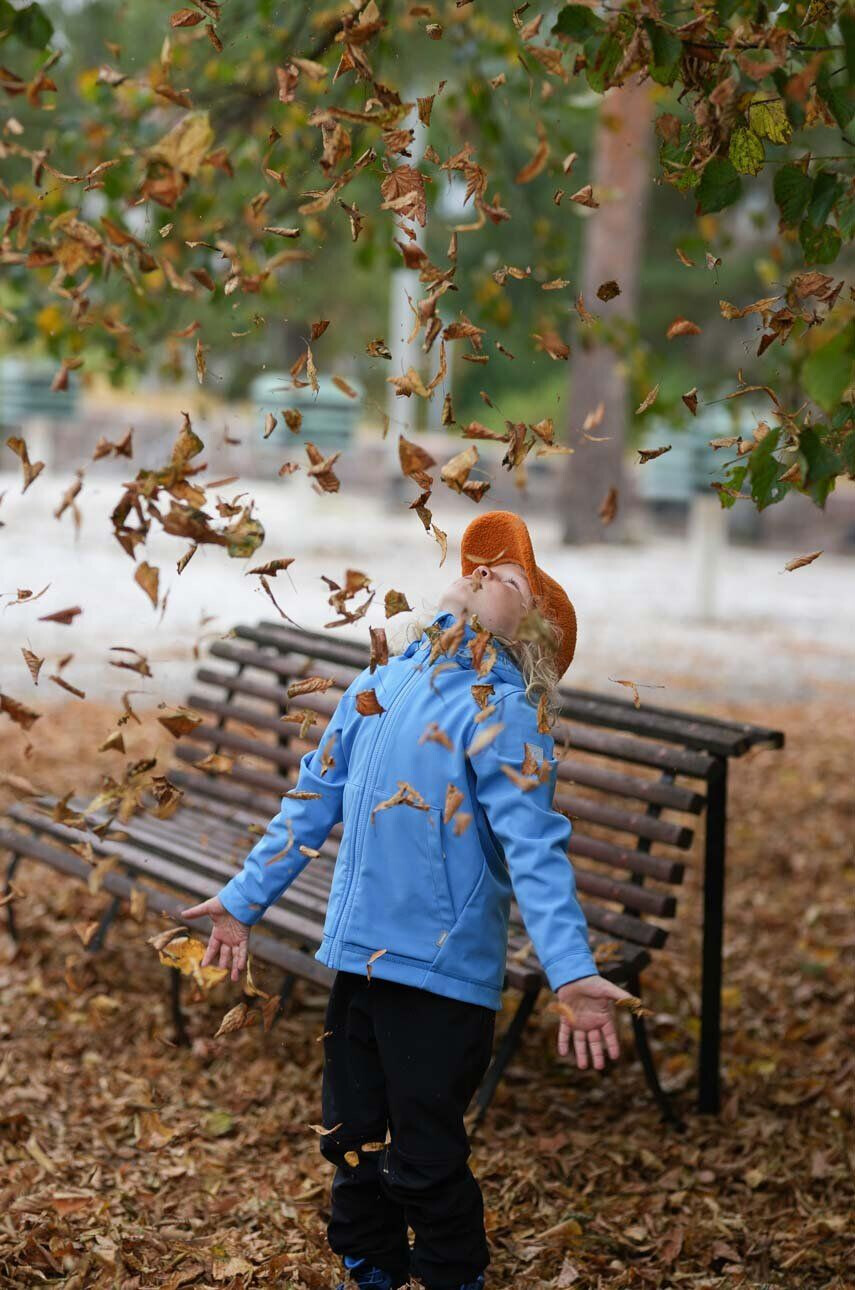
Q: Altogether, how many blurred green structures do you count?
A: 3